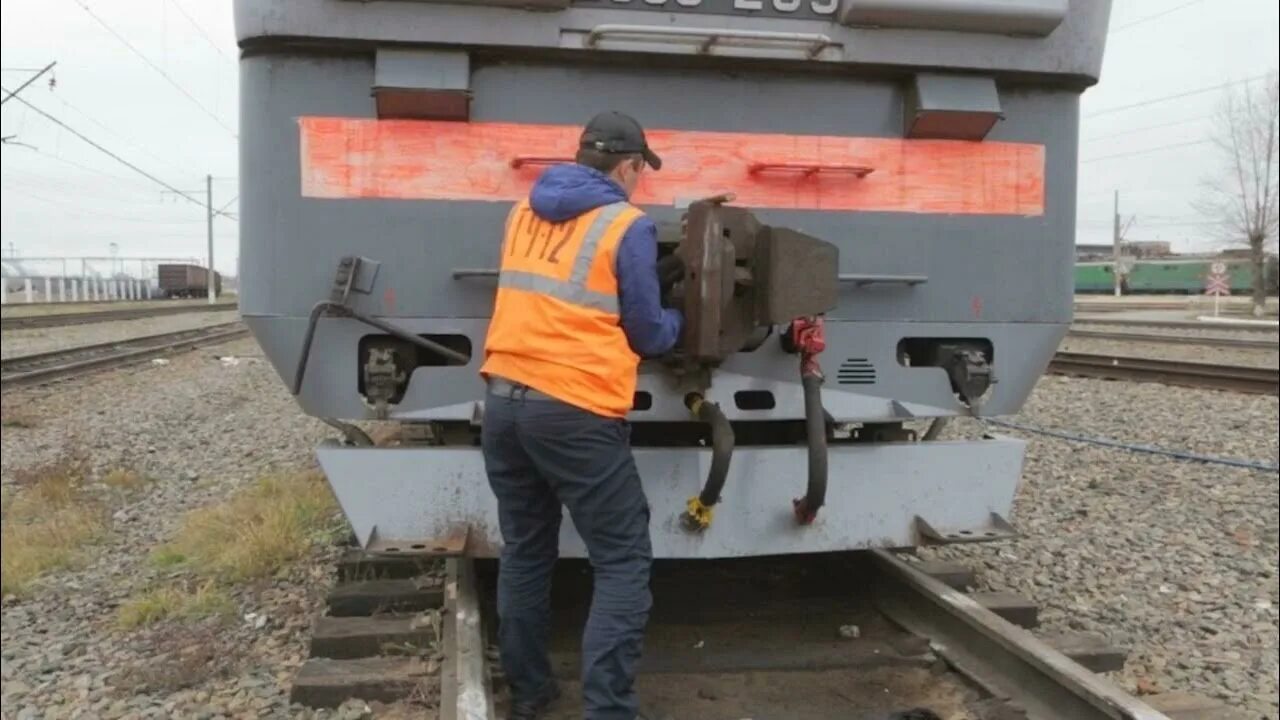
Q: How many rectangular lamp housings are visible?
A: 2